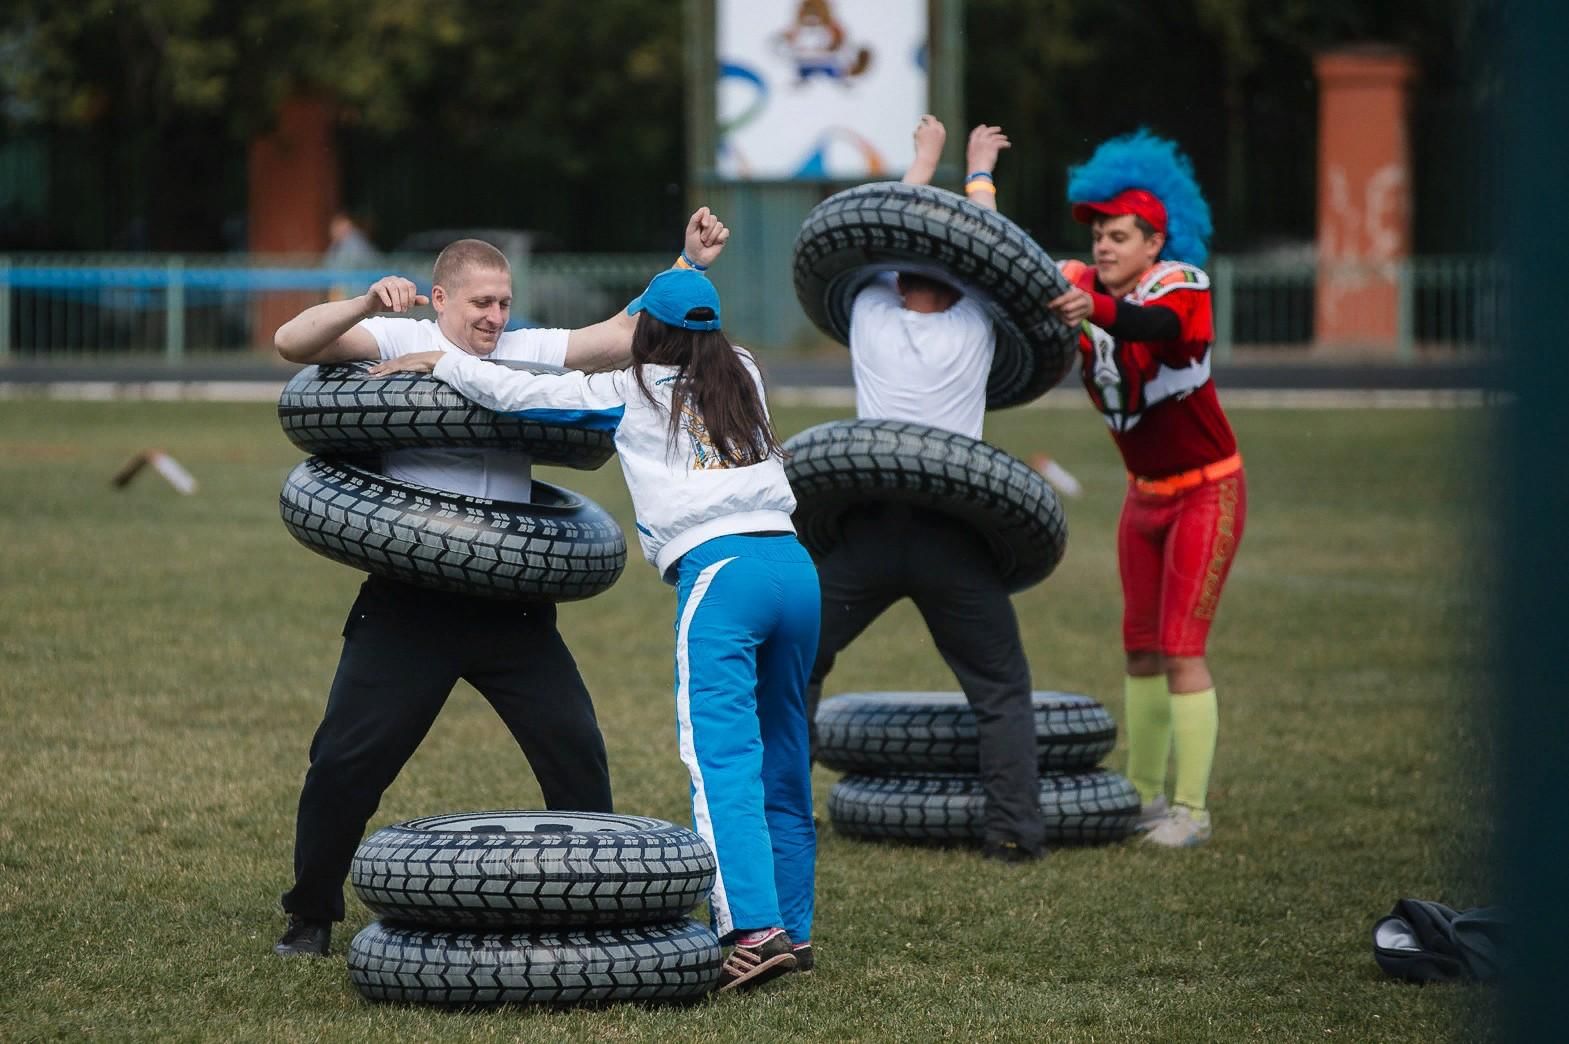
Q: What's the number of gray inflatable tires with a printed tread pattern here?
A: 8